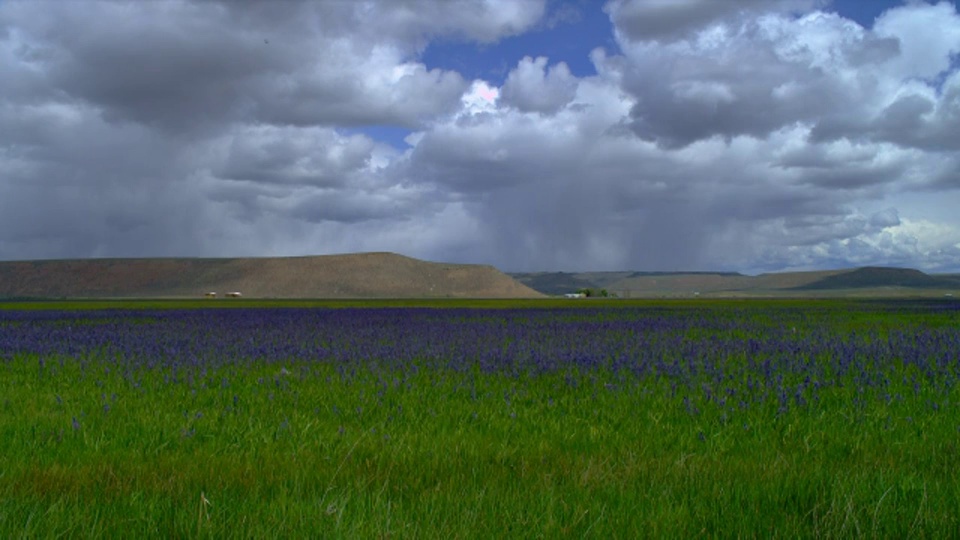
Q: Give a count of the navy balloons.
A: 0